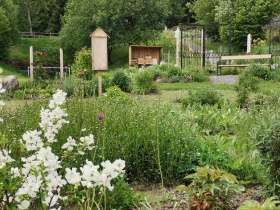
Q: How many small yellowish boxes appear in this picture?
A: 2